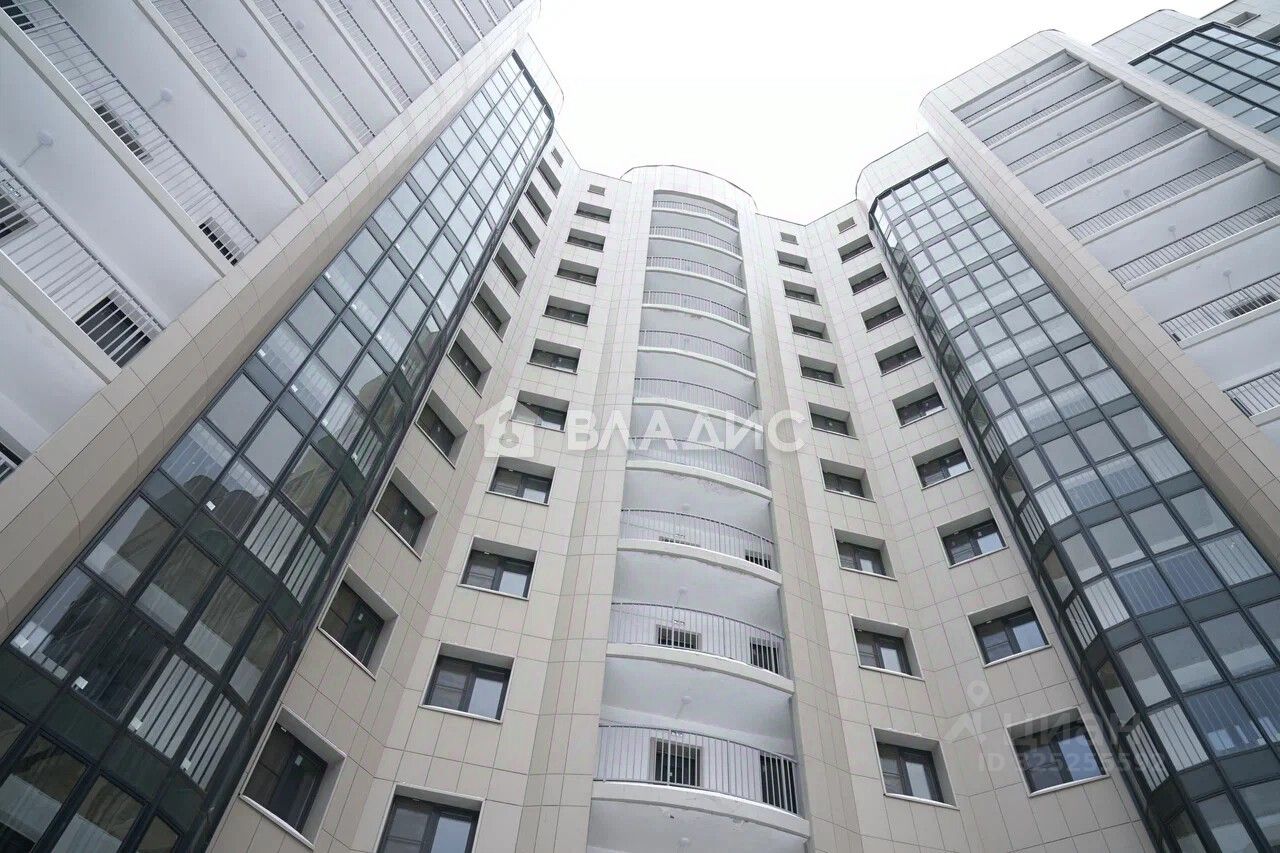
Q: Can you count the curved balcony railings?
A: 10